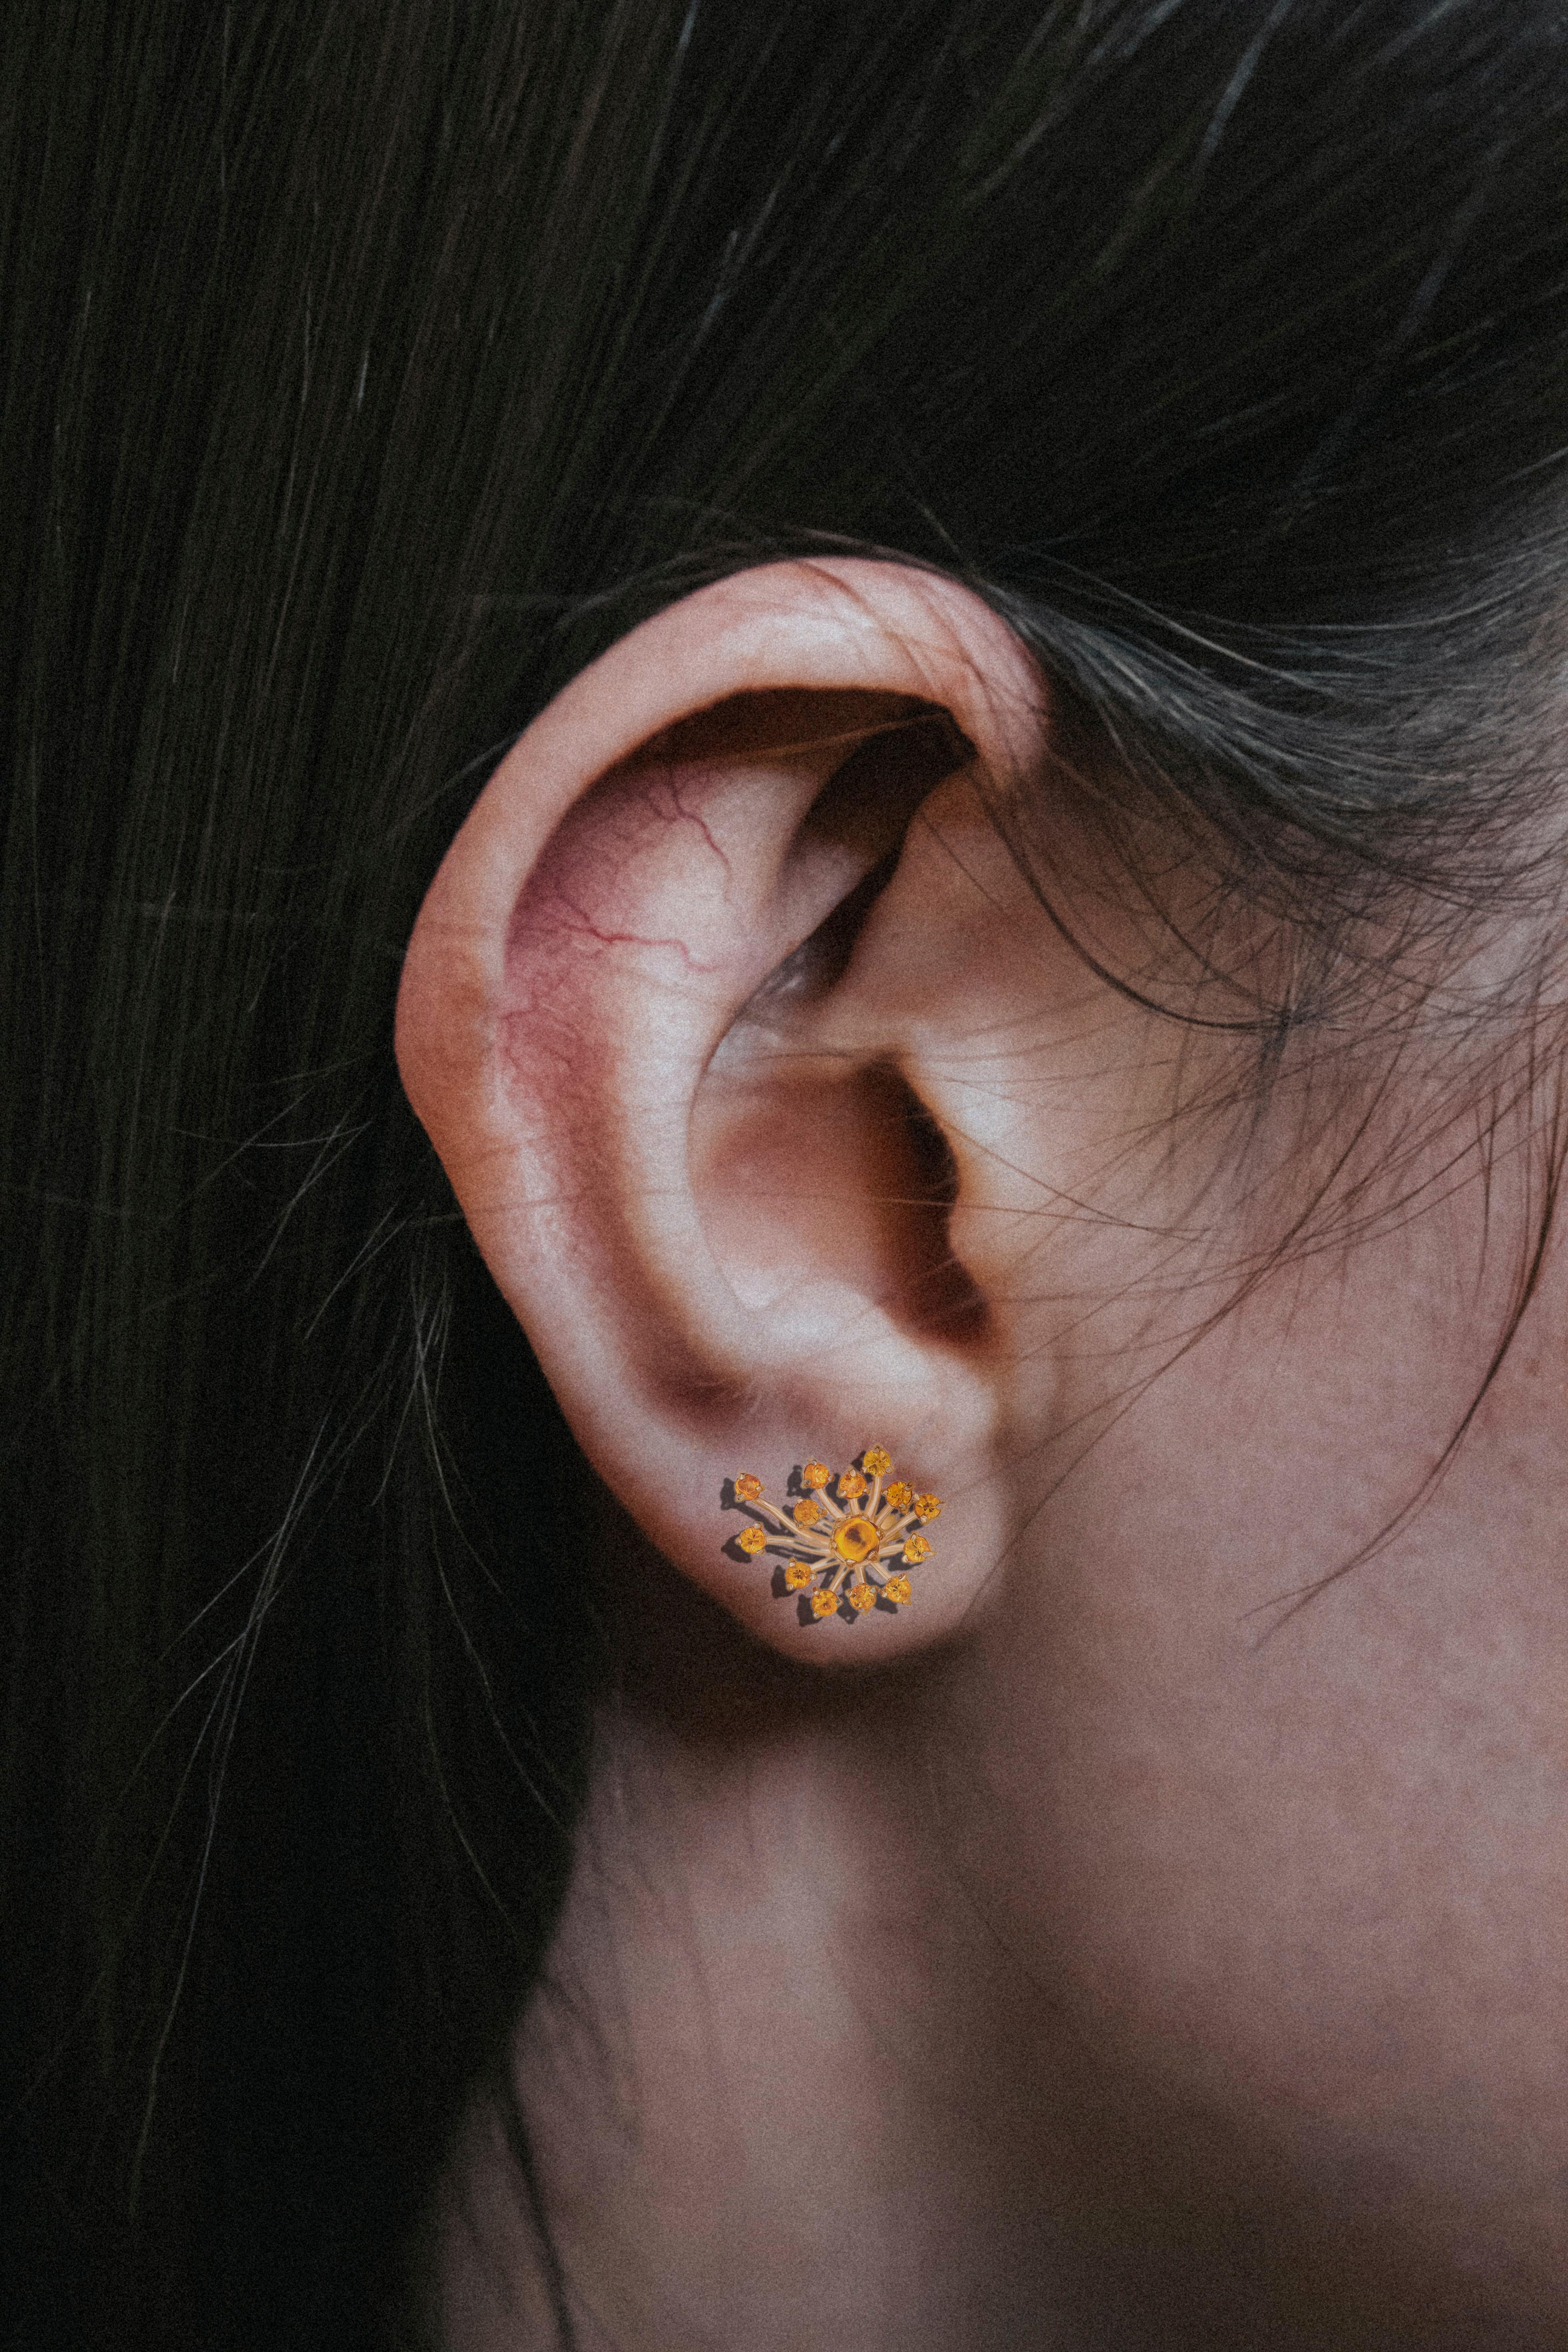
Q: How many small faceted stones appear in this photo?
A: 13